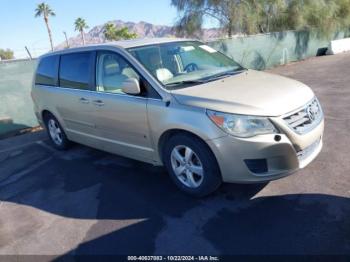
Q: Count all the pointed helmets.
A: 0